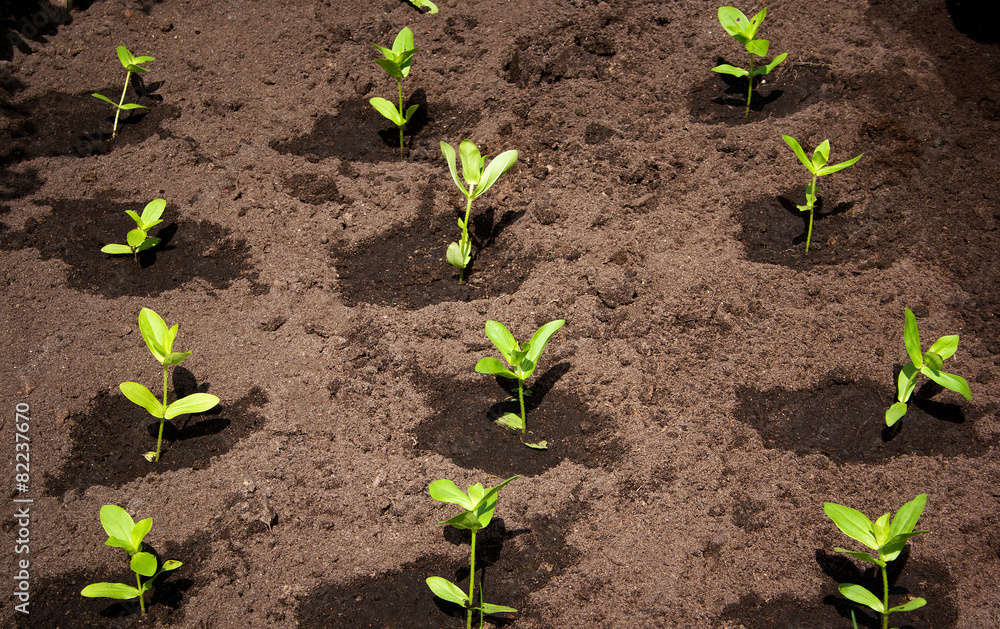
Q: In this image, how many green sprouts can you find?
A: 12